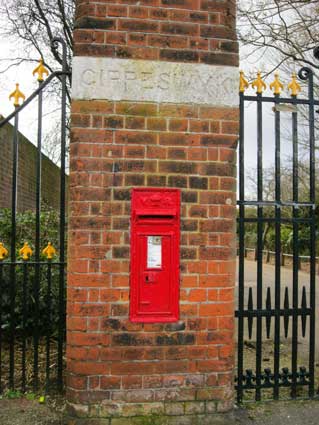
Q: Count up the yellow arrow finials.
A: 9